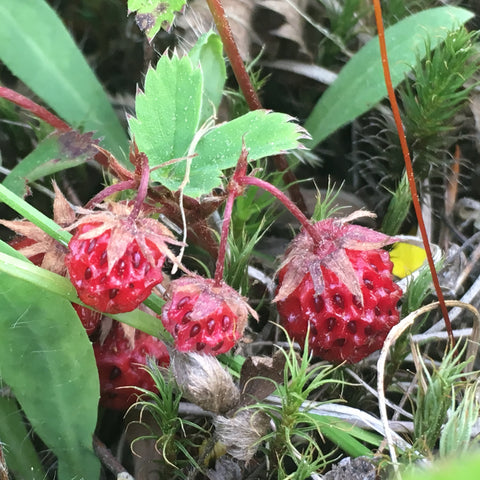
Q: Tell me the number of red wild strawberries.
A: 5